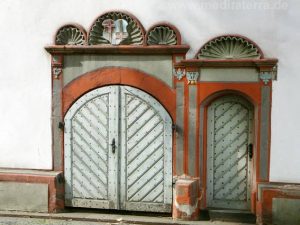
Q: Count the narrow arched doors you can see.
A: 1